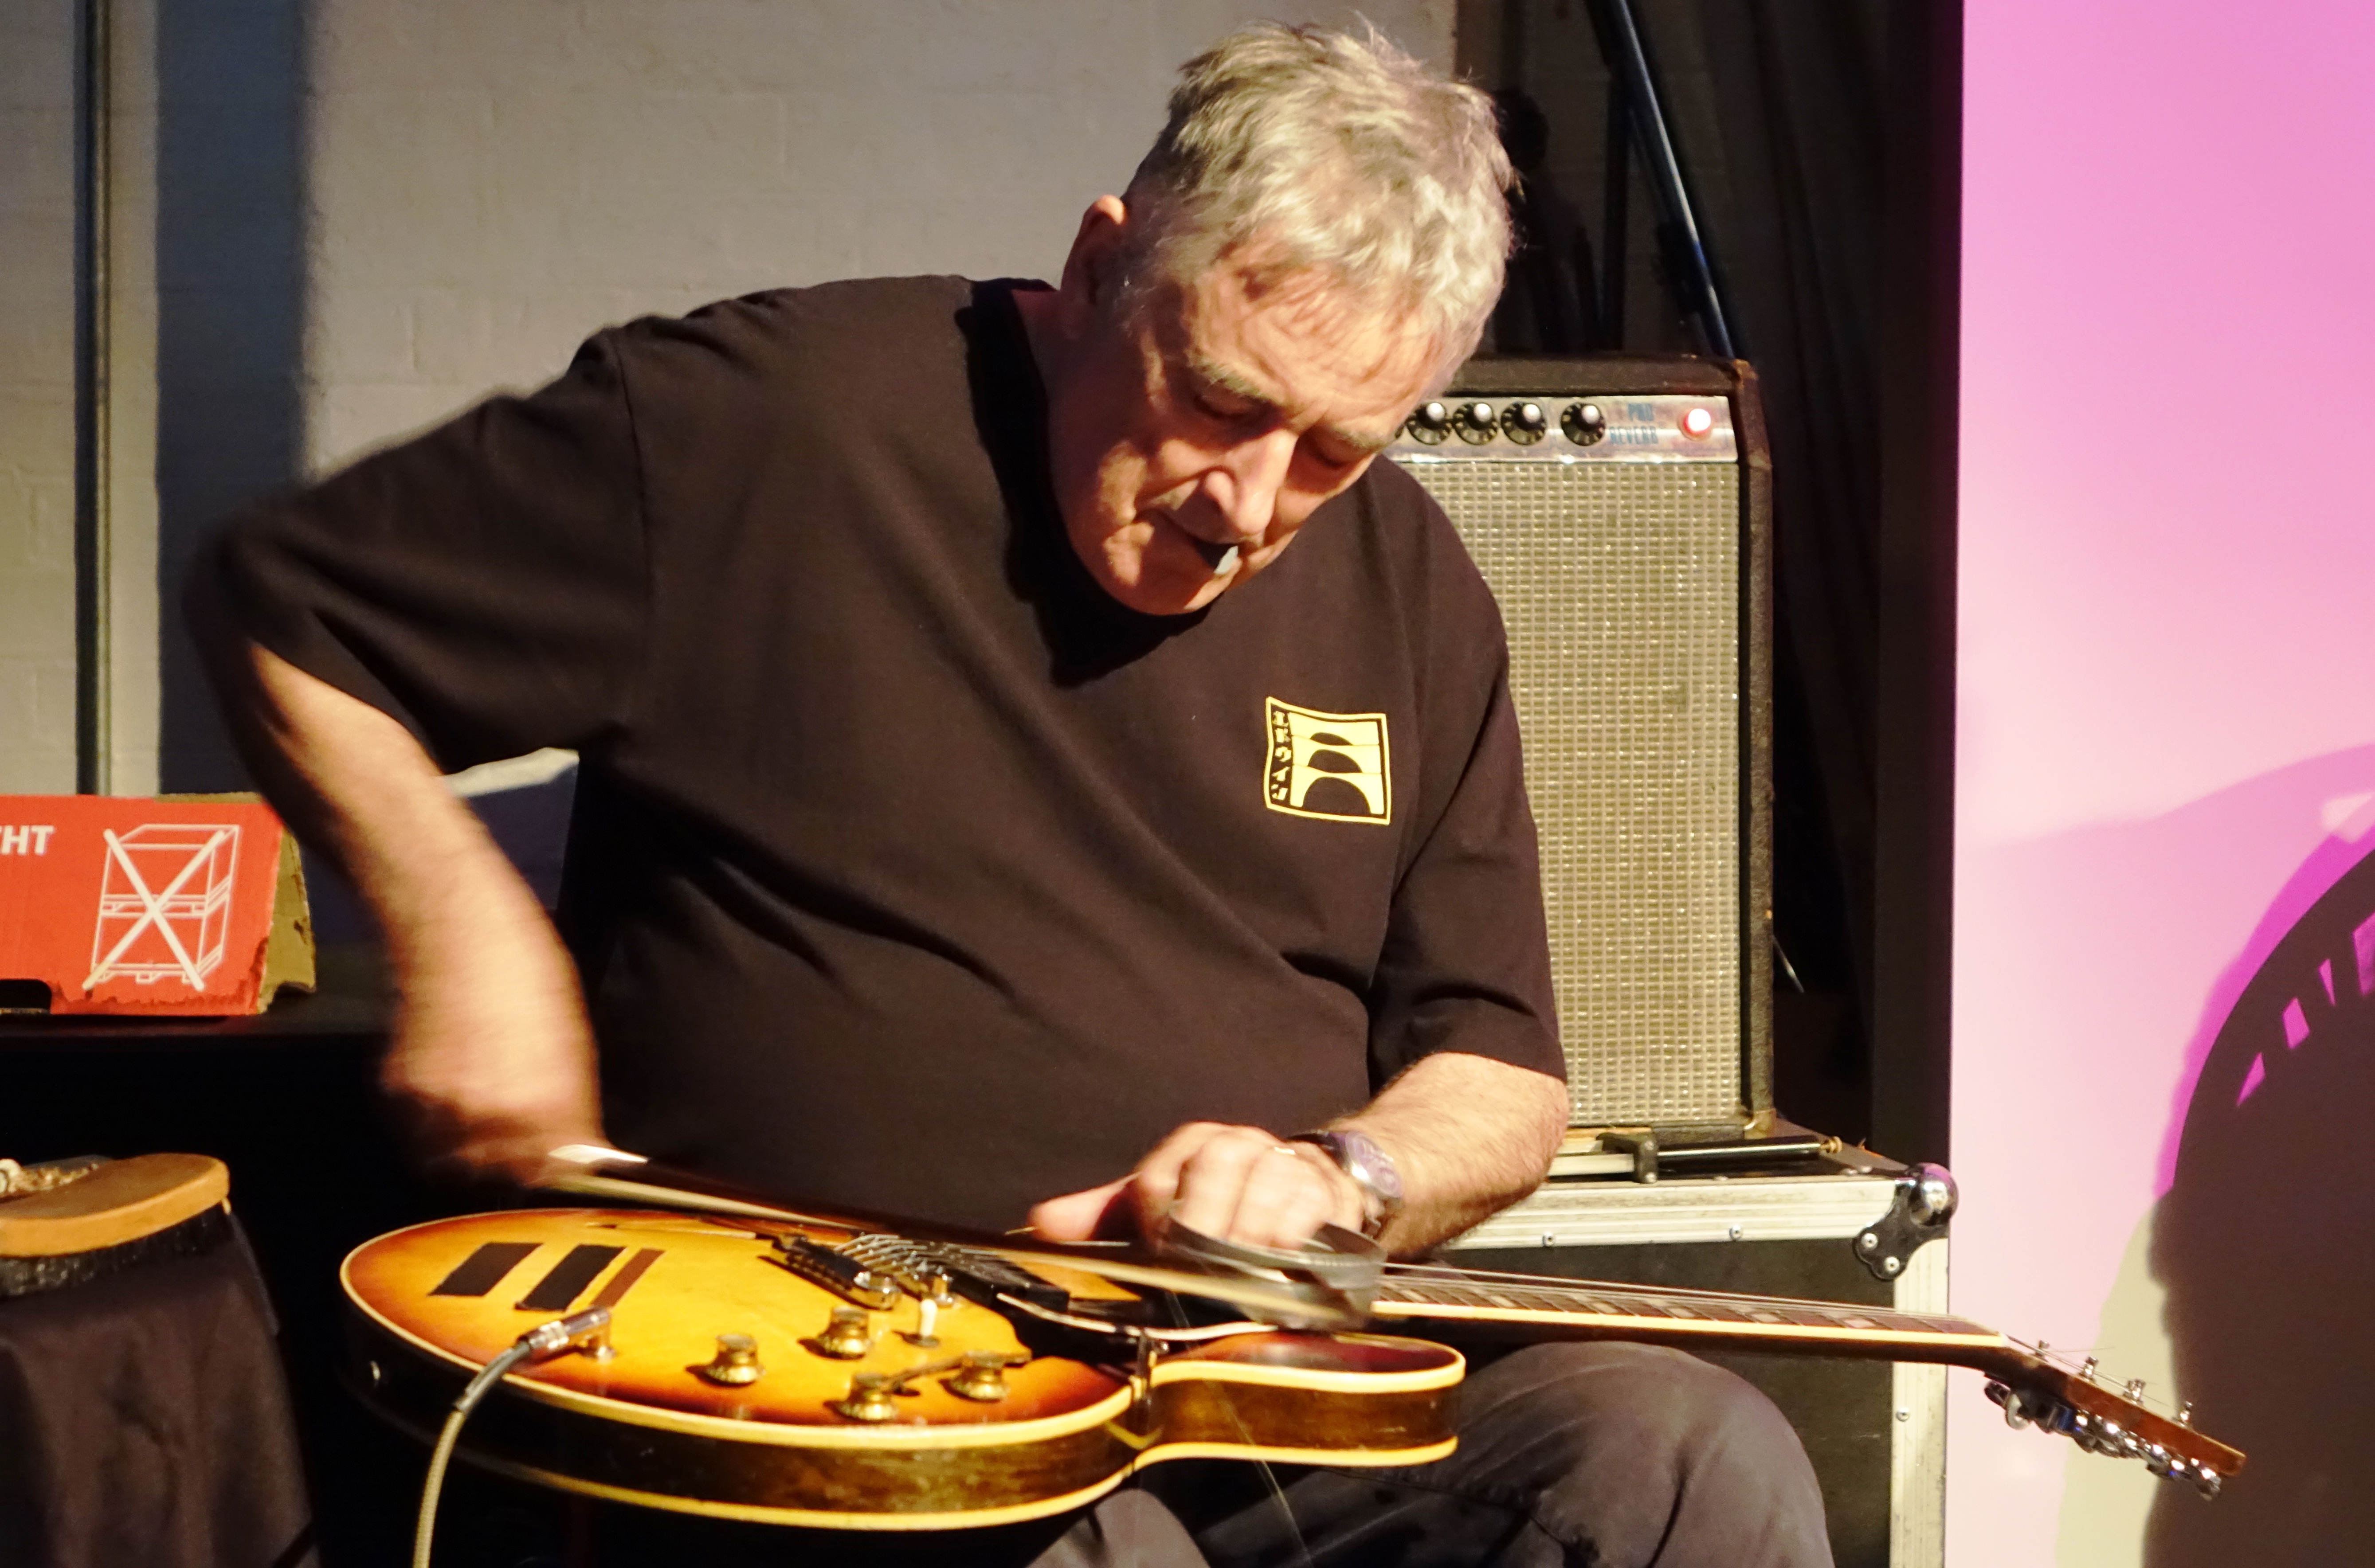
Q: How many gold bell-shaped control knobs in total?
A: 4